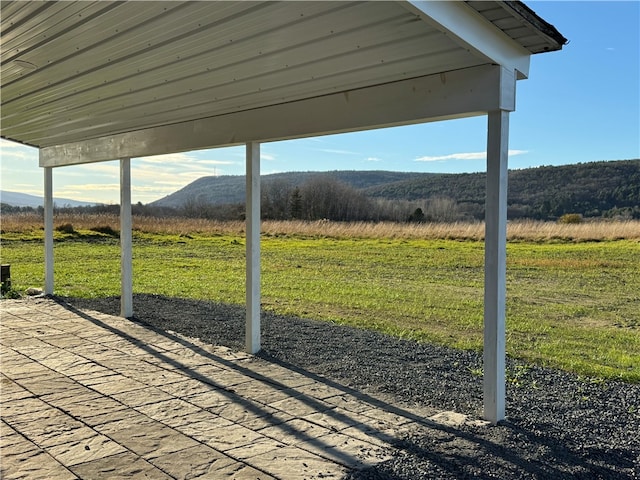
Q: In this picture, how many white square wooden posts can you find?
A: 4